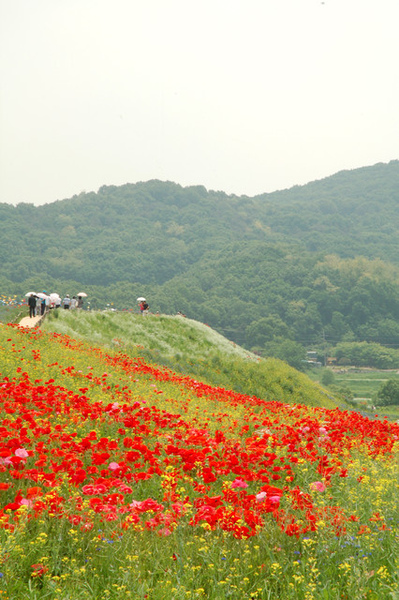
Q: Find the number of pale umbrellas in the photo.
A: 5